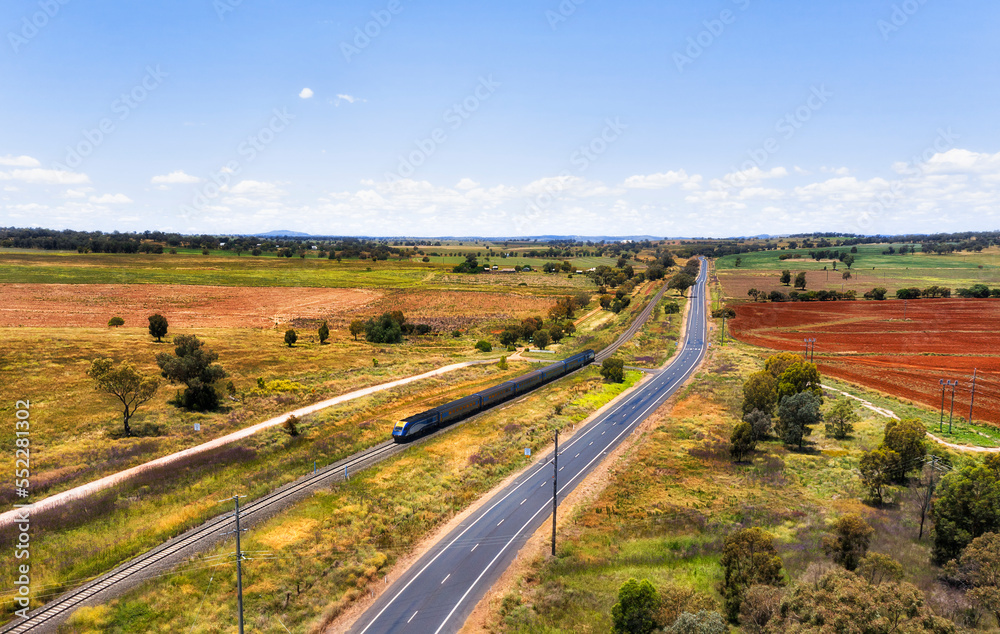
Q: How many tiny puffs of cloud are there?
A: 2